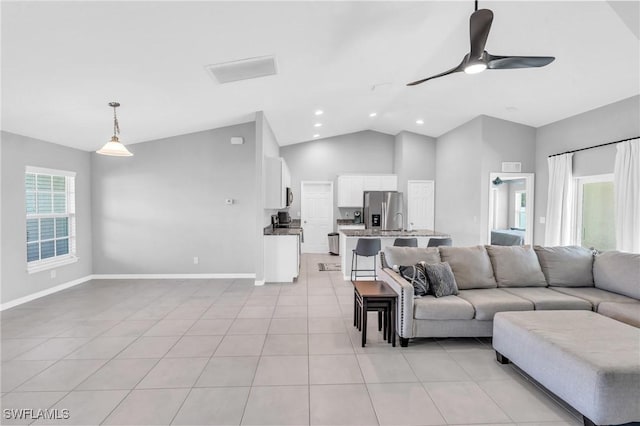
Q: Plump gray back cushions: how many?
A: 5